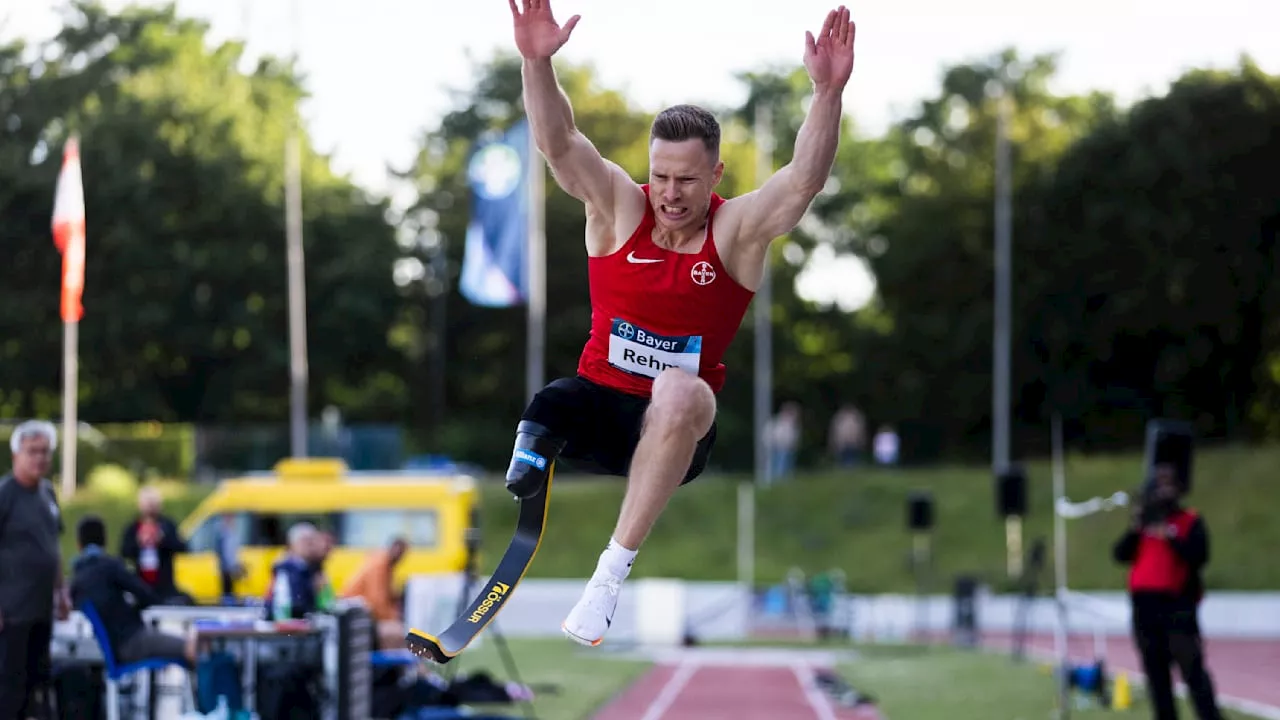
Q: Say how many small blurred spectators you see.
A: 3